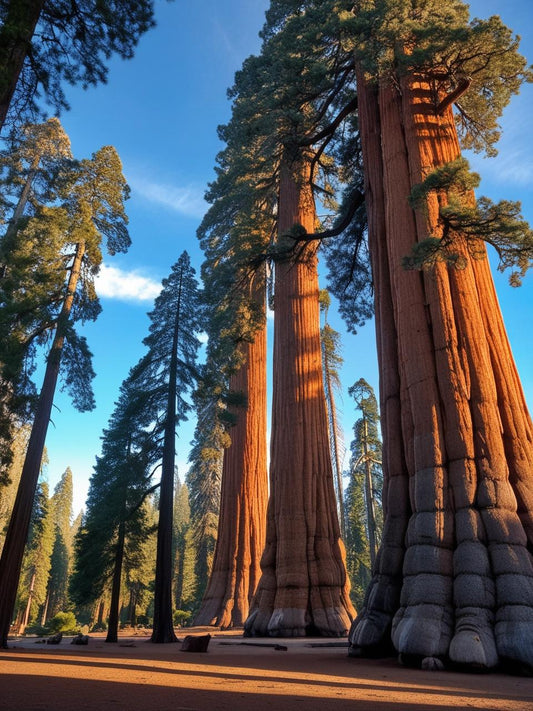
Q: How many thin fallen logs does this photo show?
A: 2